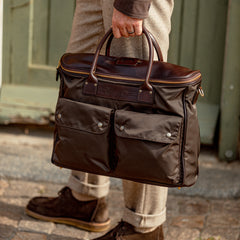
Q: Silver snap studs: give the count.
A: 4